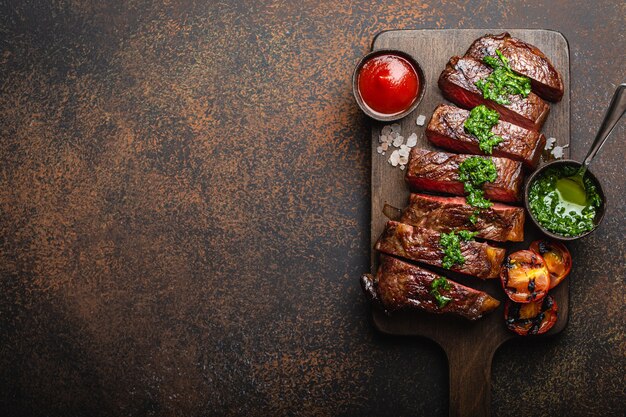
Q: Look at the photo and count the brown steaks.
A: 7